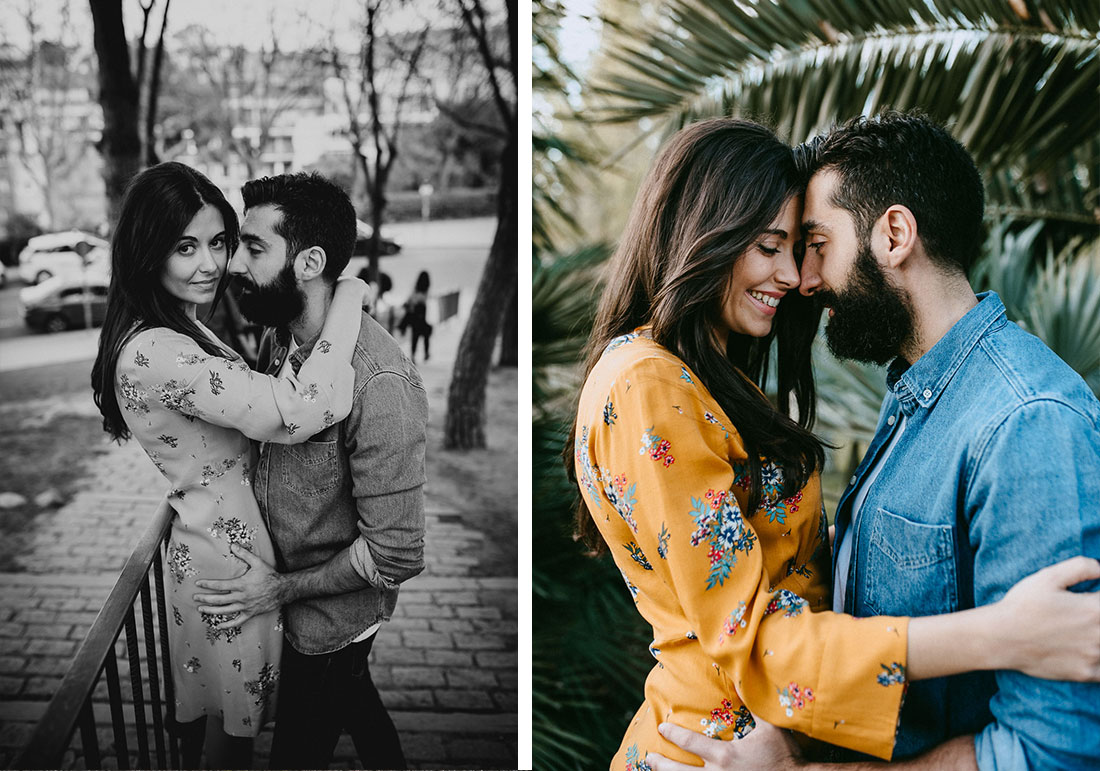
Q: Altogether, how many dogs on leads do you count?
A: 0